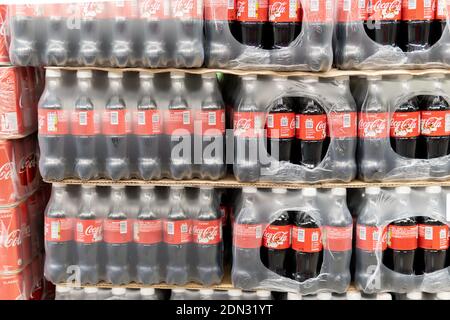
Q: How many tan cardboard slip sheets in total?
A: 3